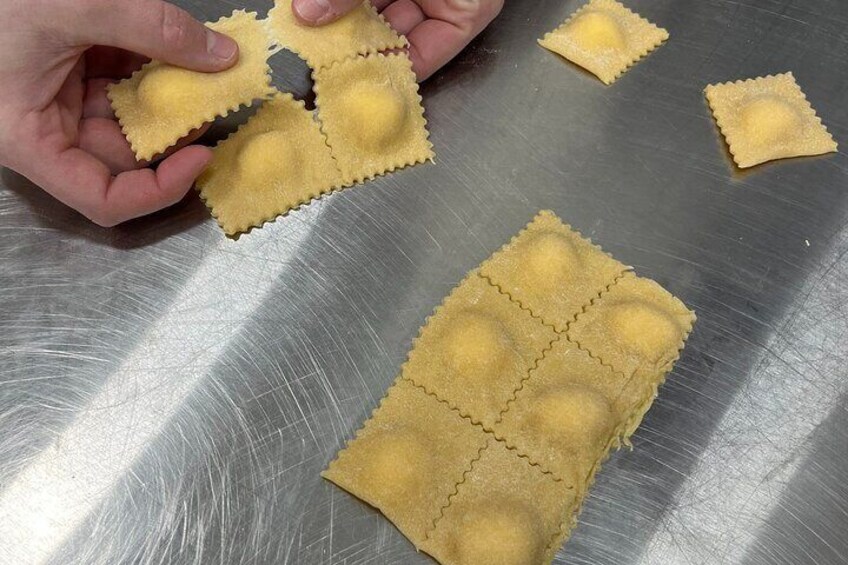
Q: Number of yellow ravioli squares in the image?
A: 12